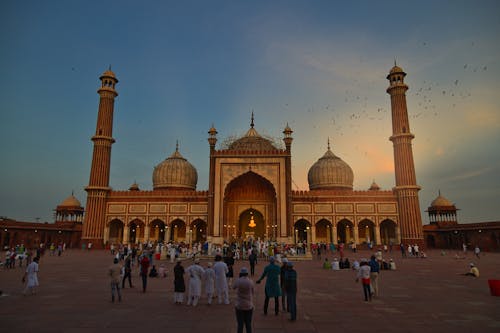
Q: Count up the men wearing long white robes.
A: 4